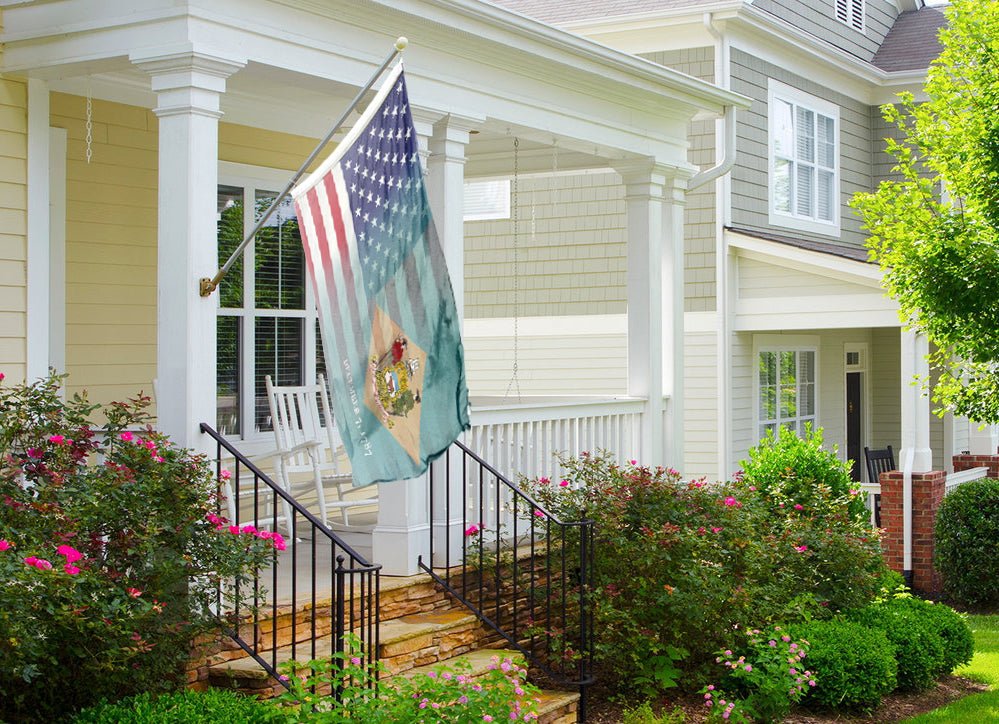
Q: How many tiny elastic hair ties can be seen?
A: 0